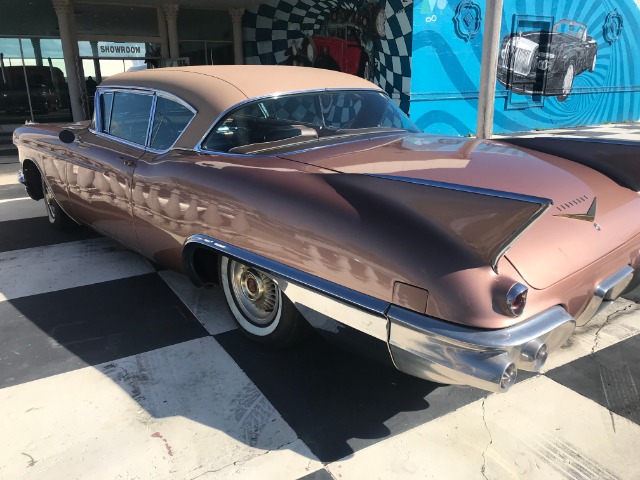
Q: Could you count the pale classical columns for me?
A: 3